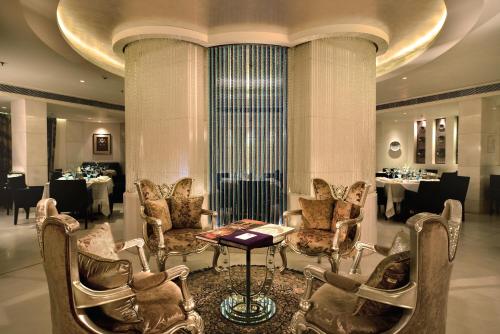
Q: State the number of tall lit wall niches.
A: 3